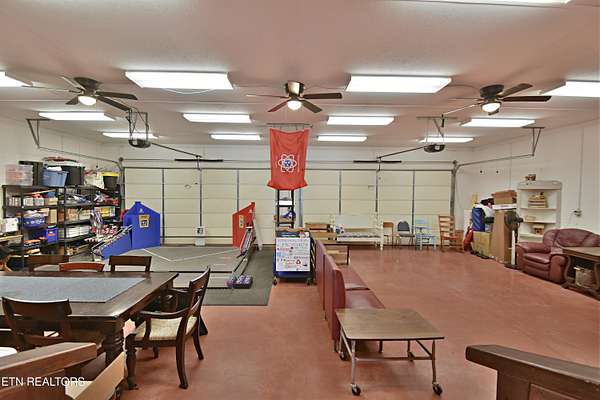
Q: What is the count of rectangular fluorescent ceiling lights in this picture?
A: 13